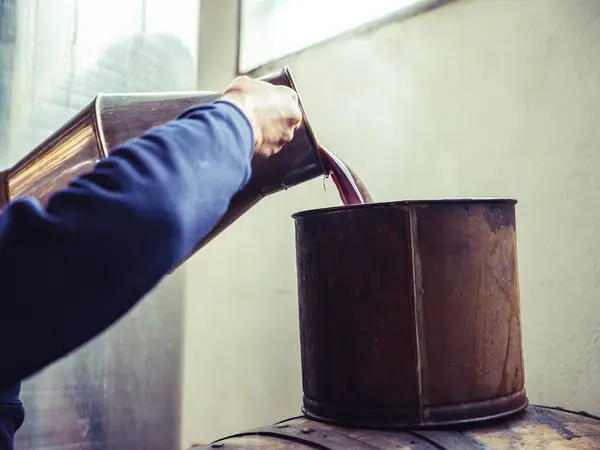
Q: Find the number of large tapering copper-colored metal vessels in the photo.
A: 1